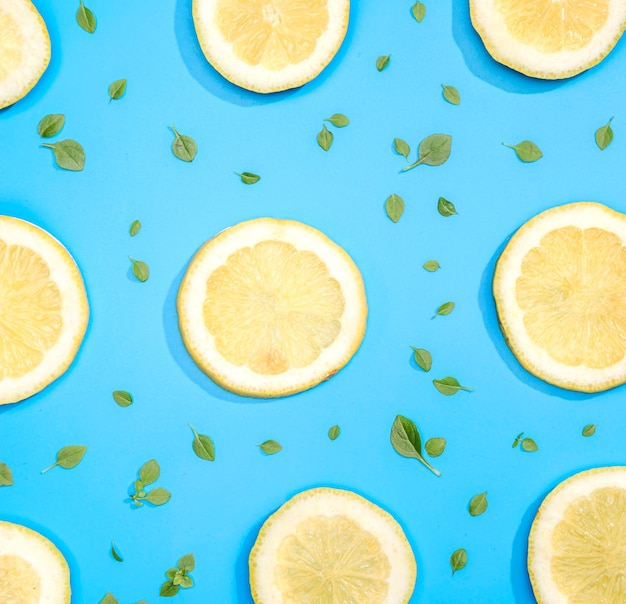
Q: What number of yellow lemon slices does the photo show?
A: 9